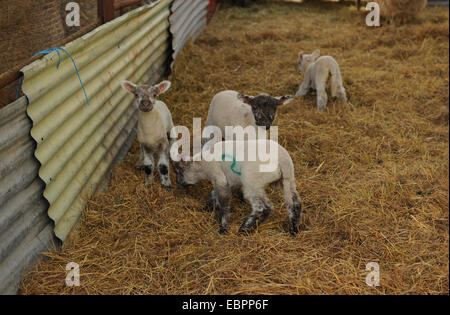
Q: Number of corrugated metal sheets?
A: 3